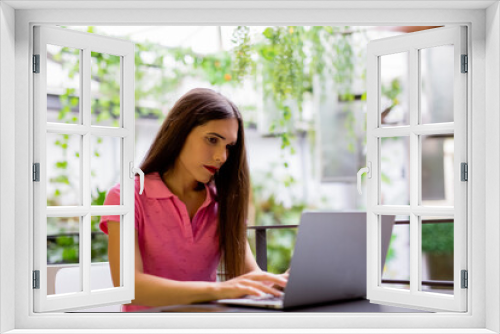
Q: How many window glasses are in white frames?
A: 12